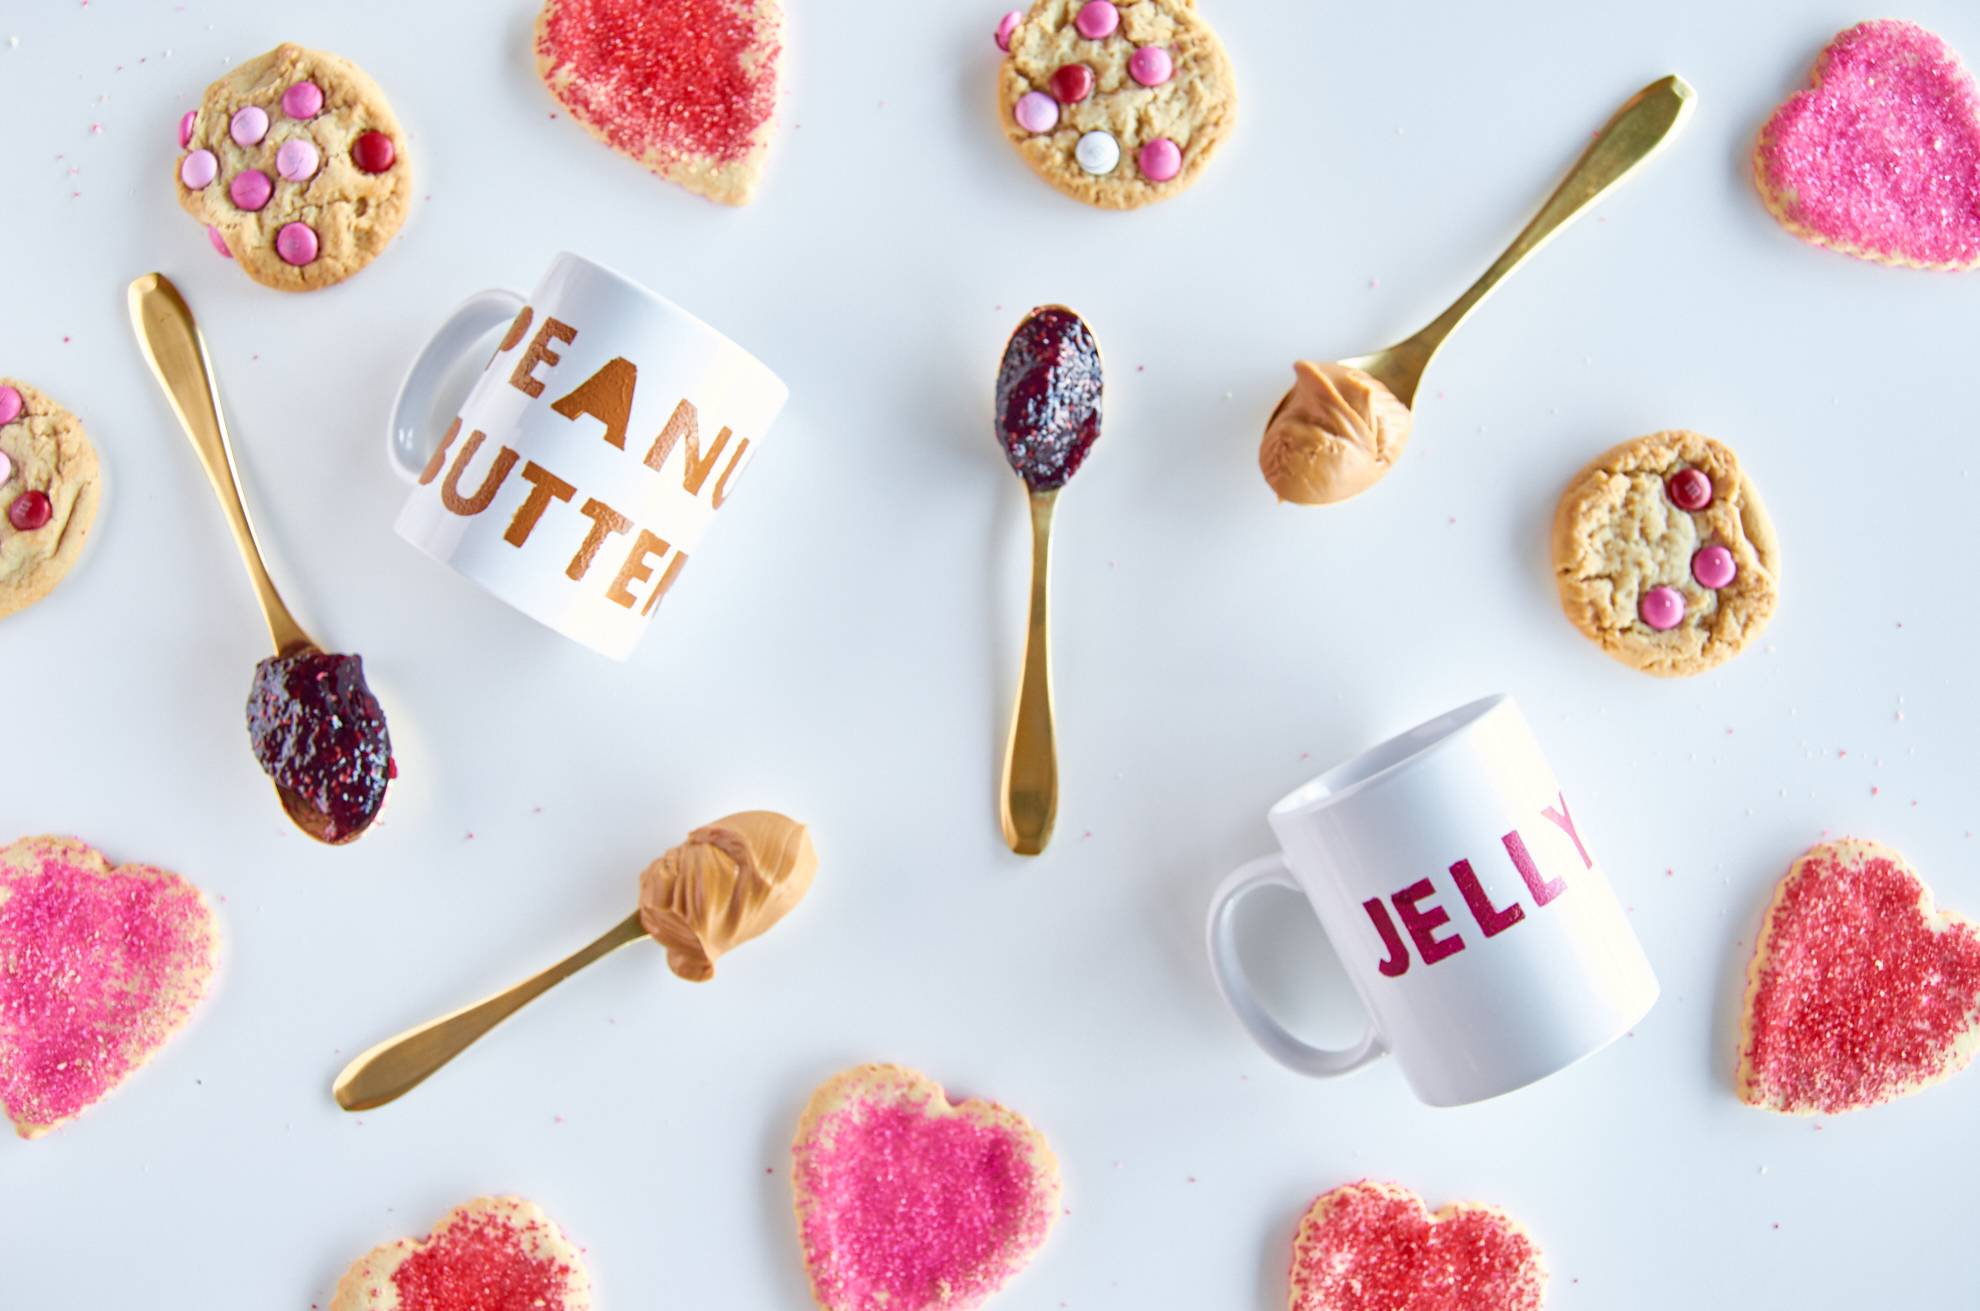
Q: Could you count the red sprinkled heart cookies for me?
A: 4